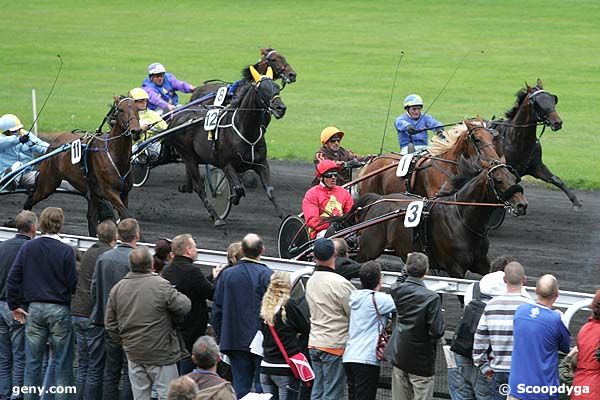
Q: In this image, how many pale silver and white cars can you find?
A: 0